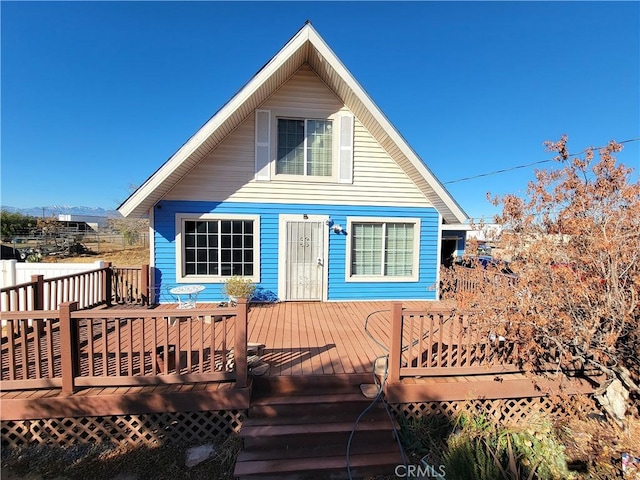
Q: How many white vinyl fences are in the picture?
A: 1